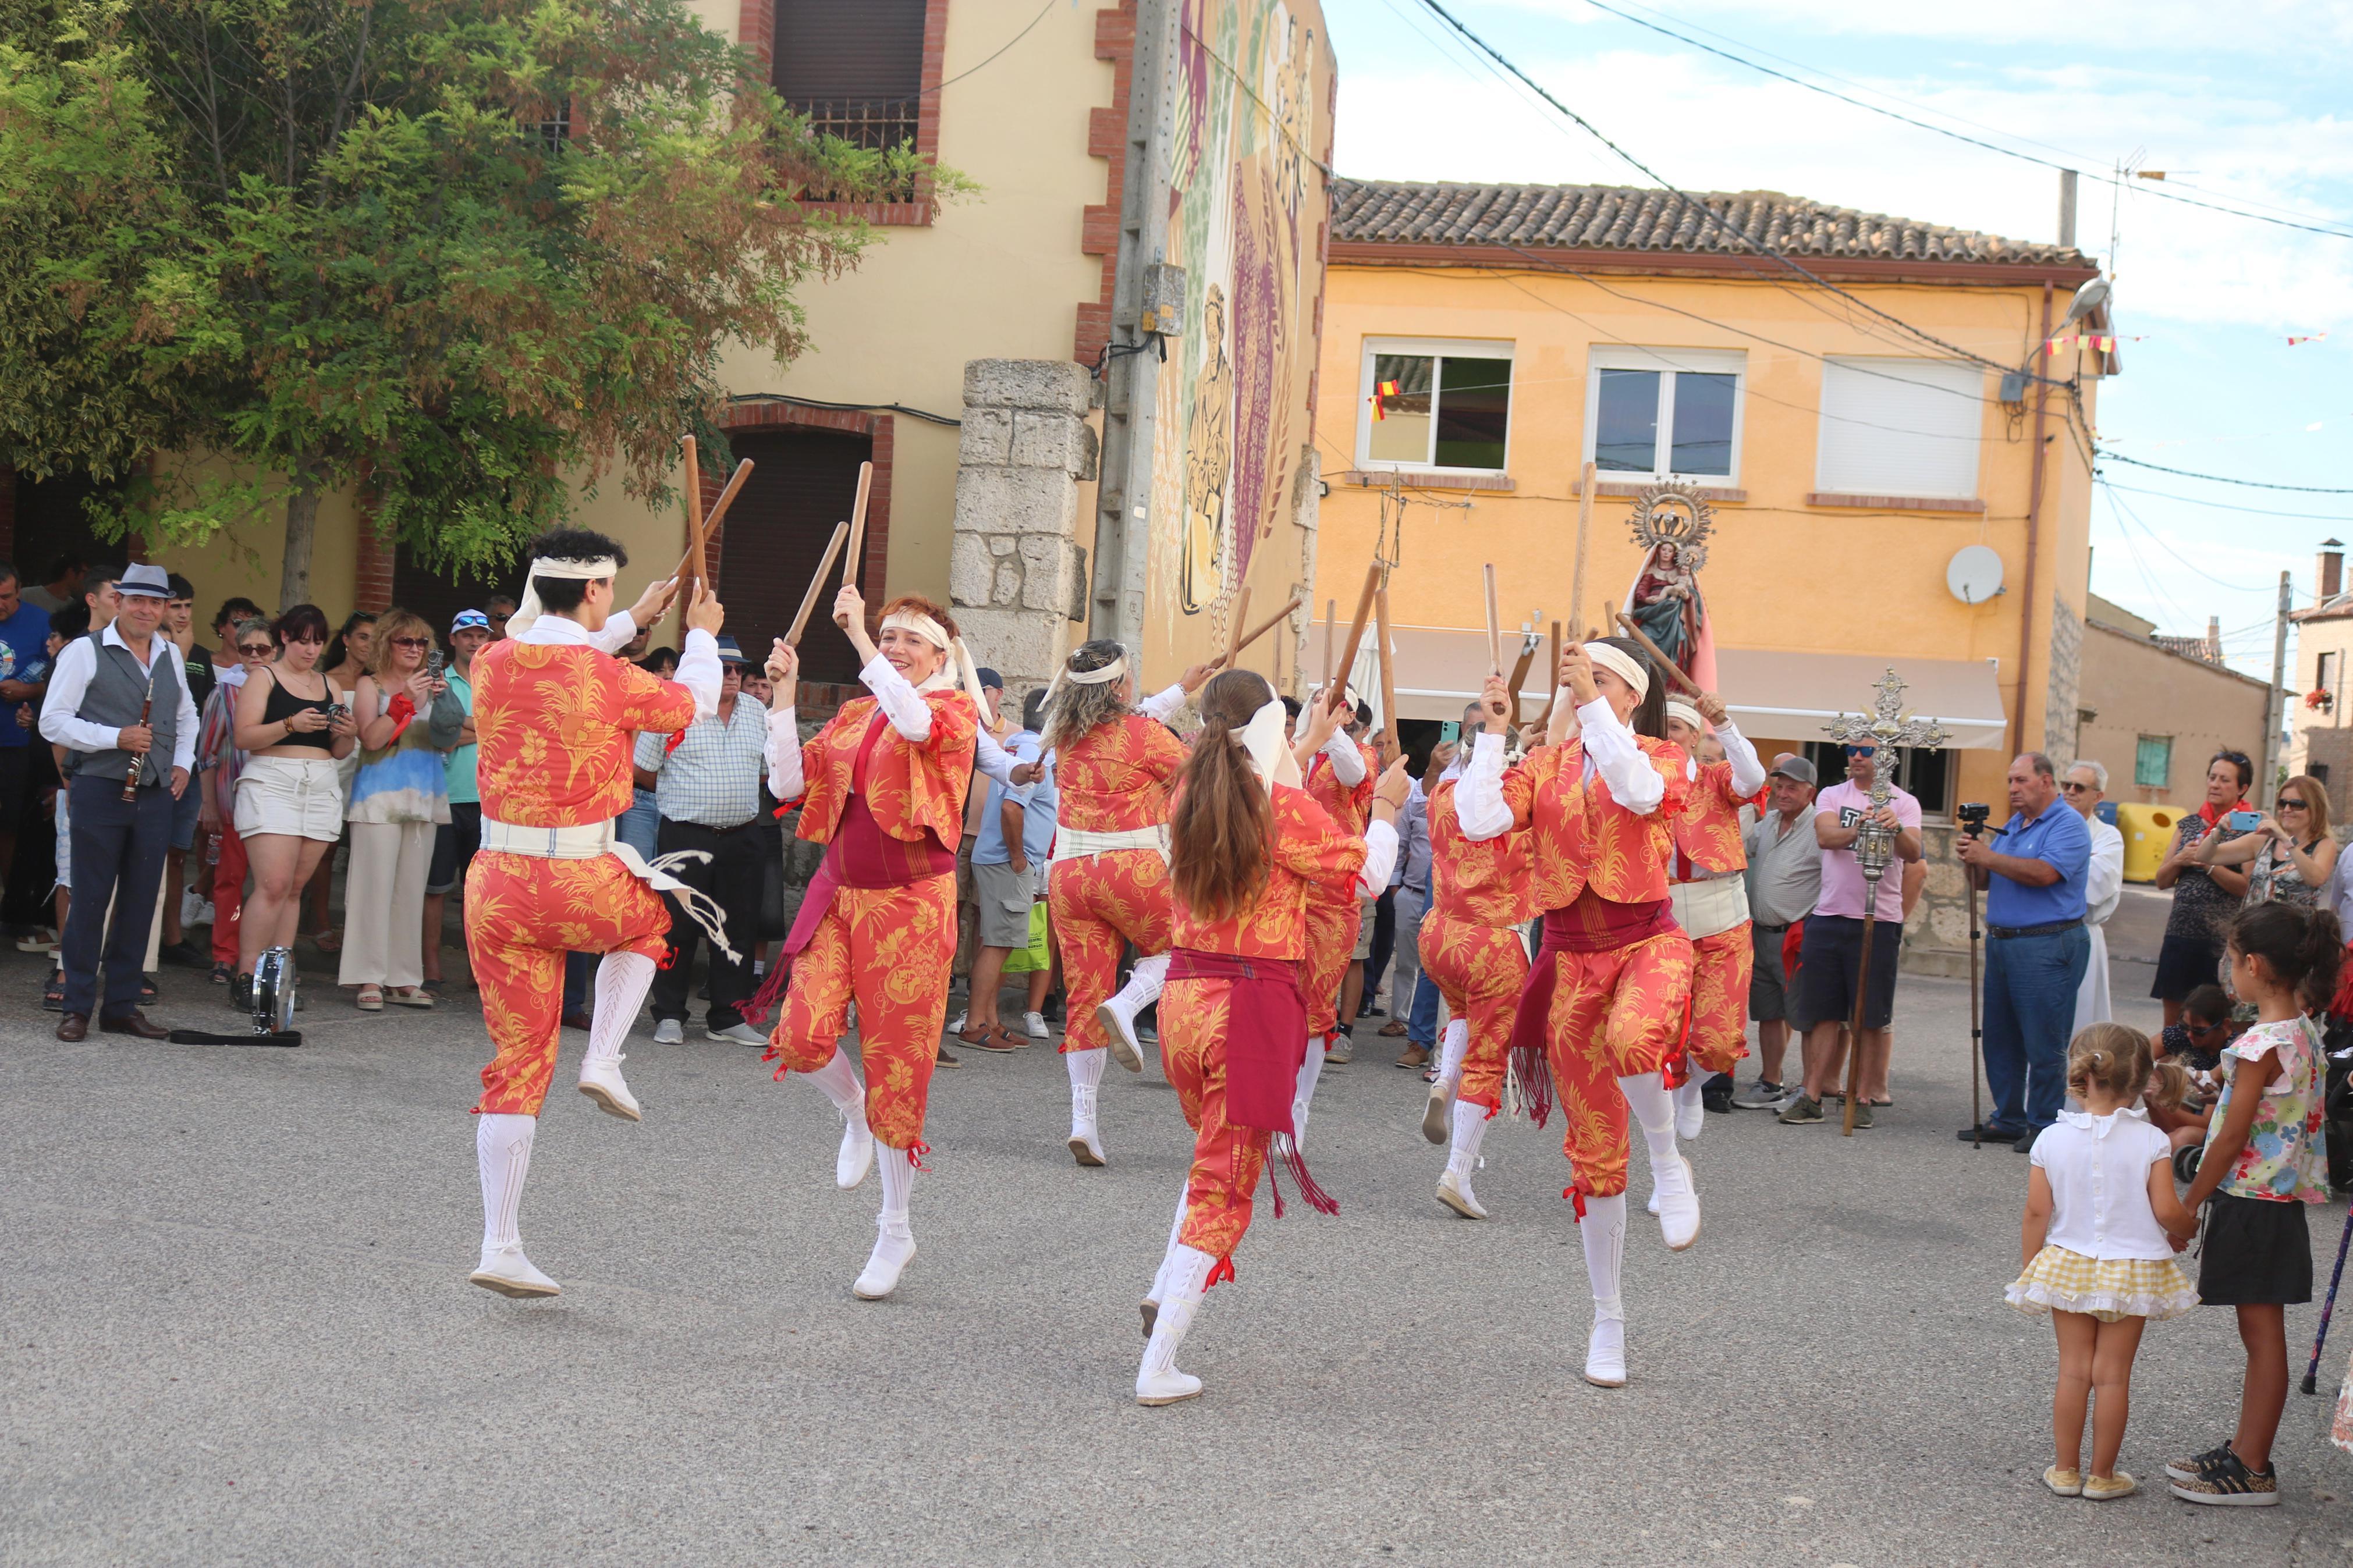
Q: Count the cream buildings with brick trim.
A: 1